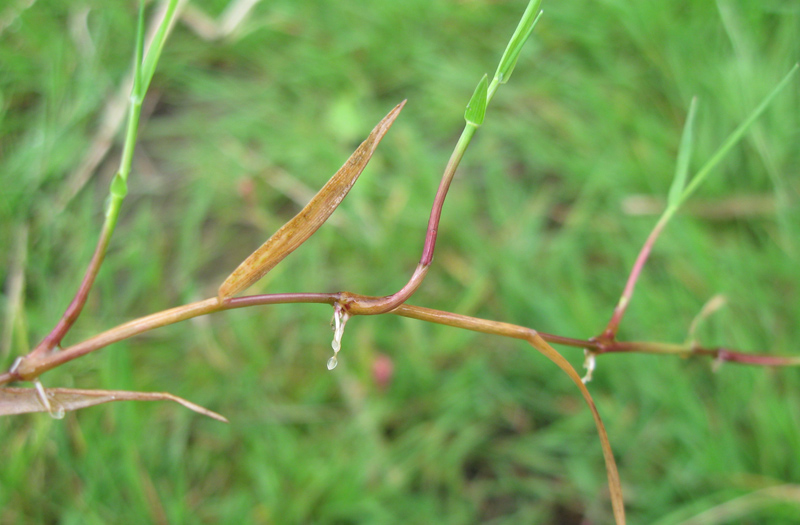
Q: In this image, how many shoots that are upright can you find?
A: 3